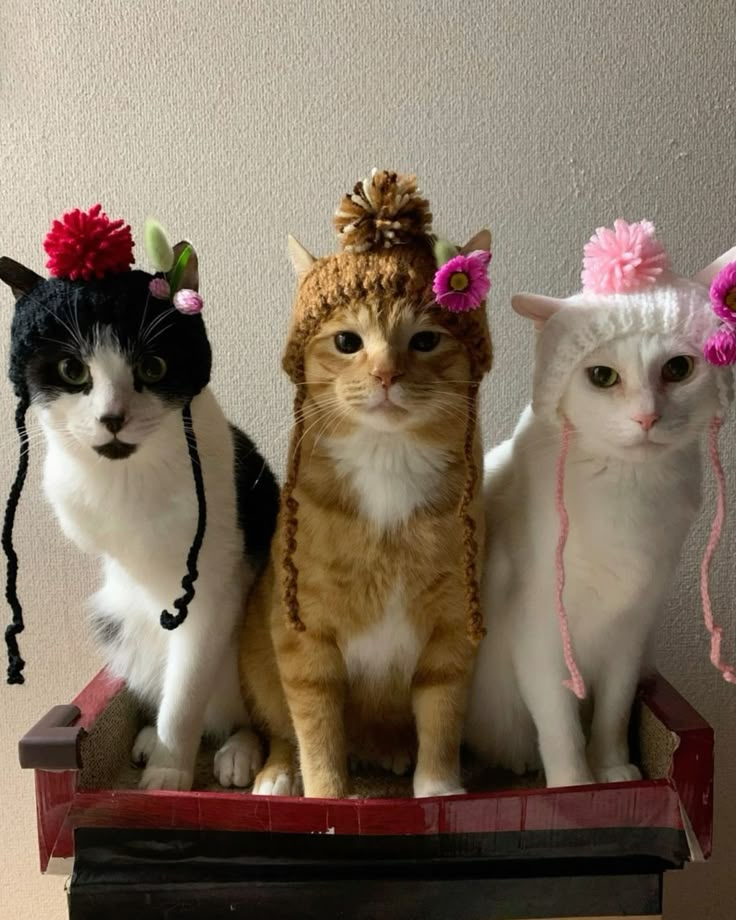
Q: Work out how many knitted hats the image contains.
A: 3